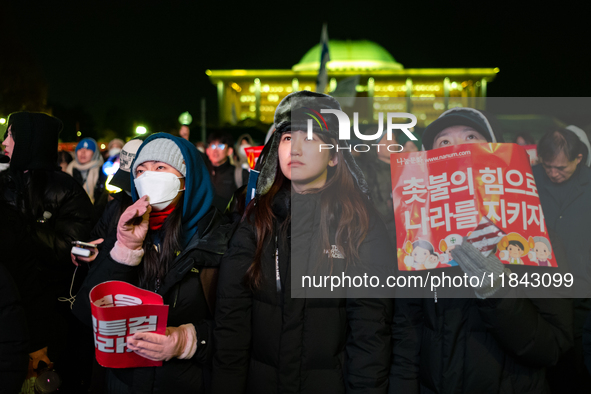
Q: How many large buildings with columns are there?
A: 1